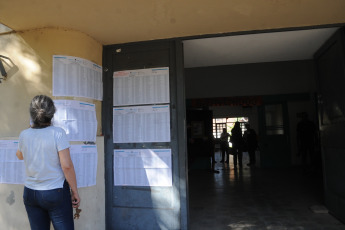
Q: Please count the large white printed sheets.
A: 7